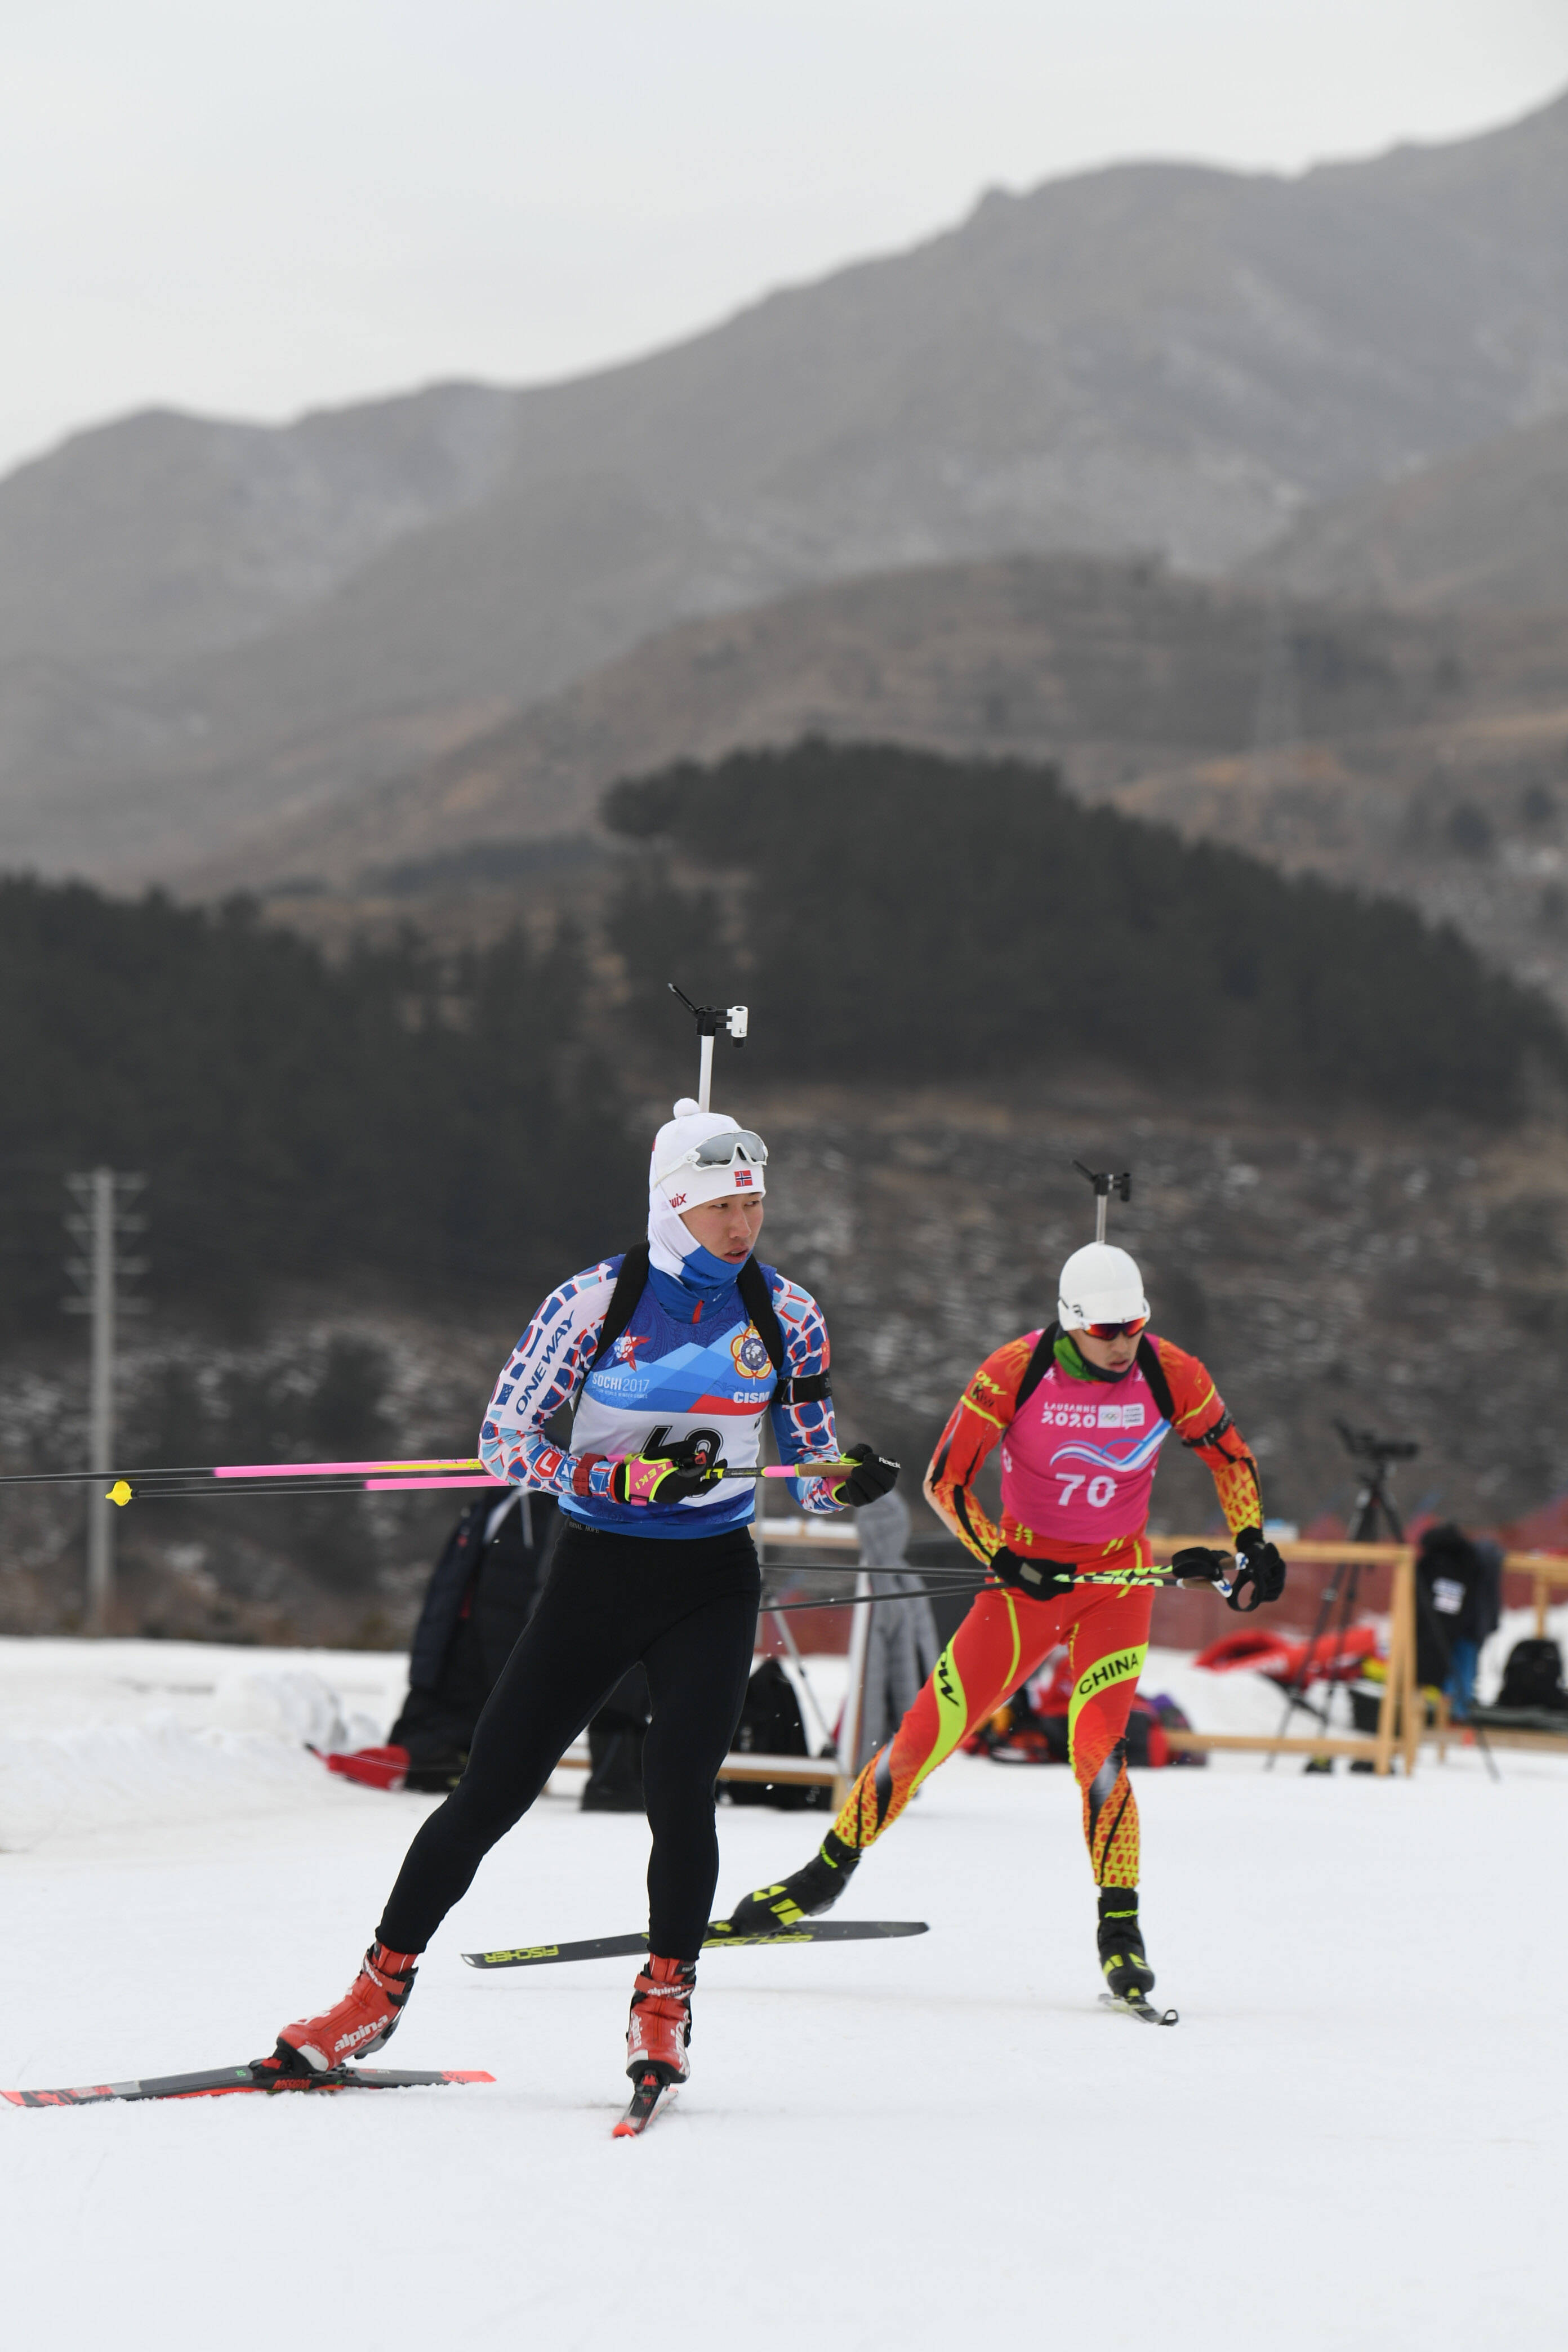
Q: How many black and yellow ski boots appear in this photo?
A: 2